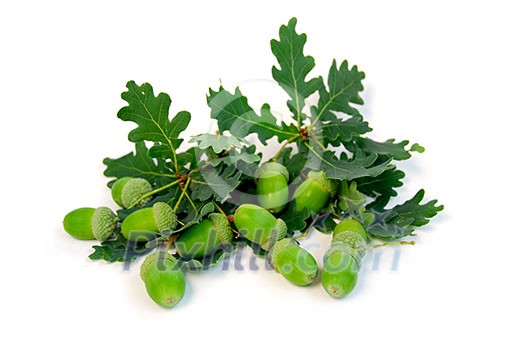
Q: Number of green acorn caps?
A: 11